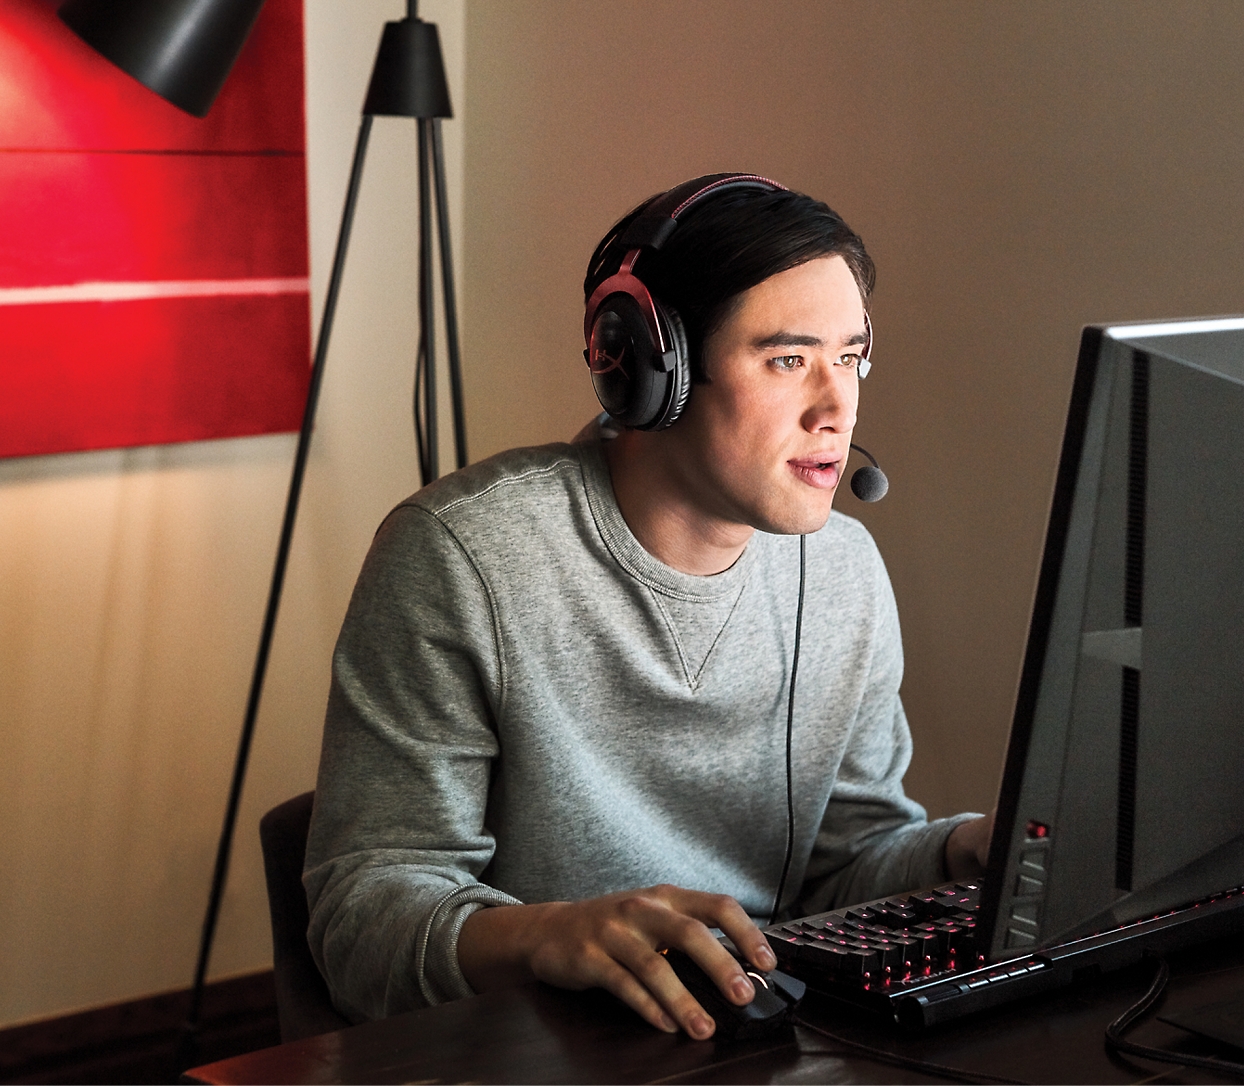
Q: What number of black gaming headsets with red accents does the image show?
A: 1